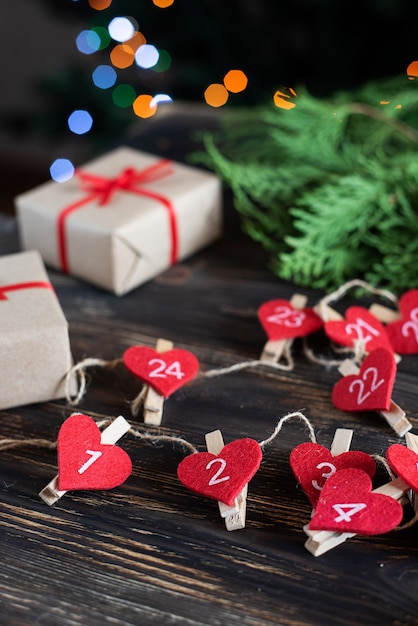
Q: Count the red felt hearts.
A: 10